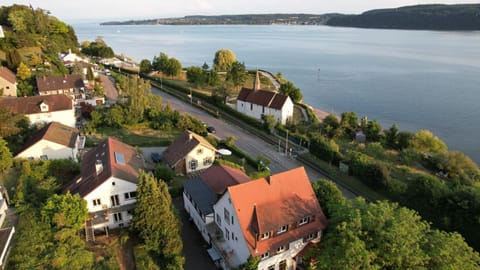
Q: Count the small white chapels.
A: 1